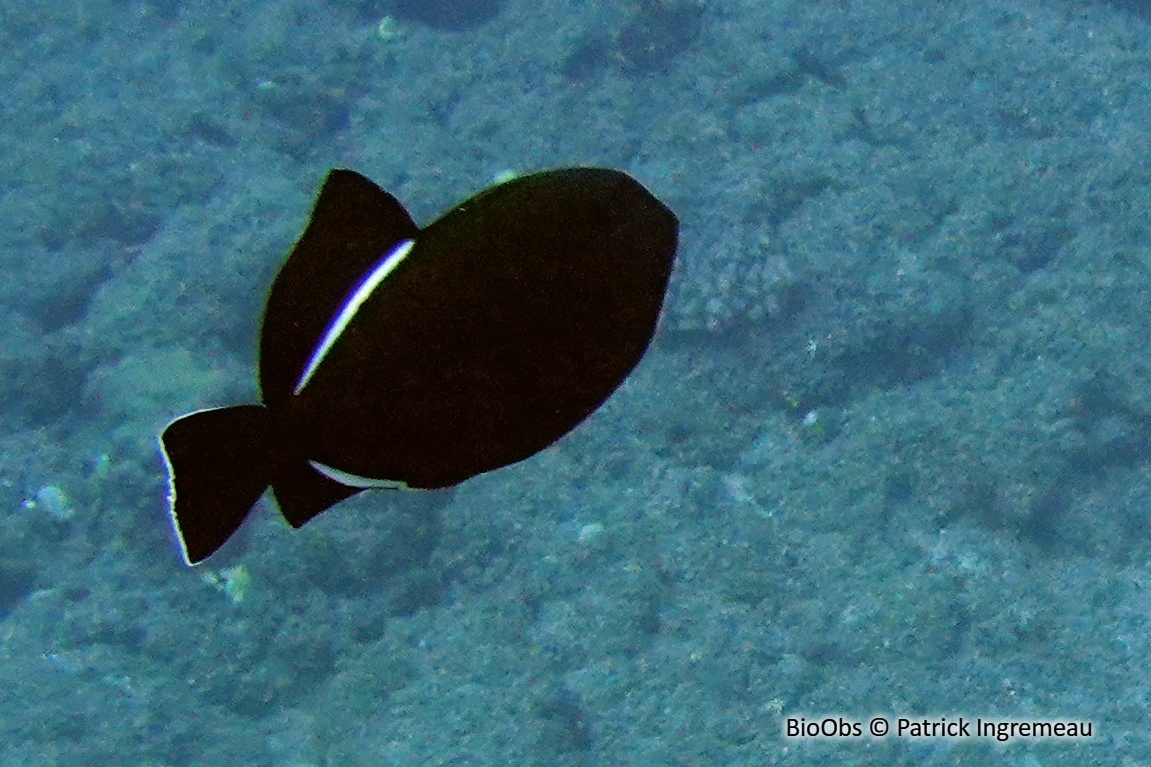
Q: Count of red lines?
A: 0